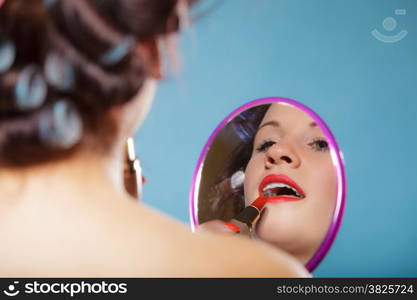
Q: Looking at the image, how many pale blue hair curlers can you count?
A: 5